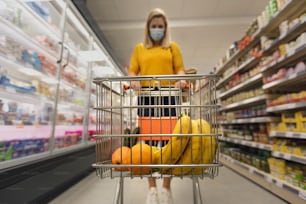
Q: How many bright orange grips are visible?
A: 2